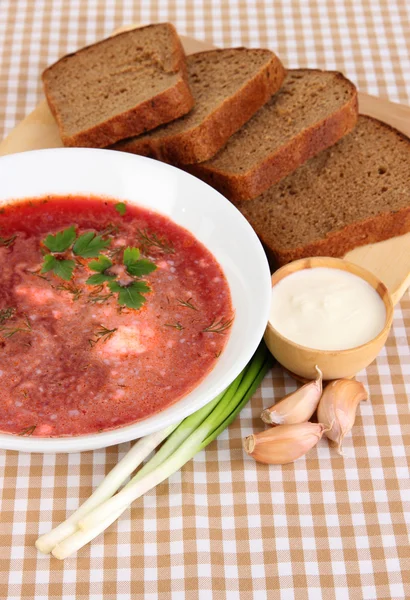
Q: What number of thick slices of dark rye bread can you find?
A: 4